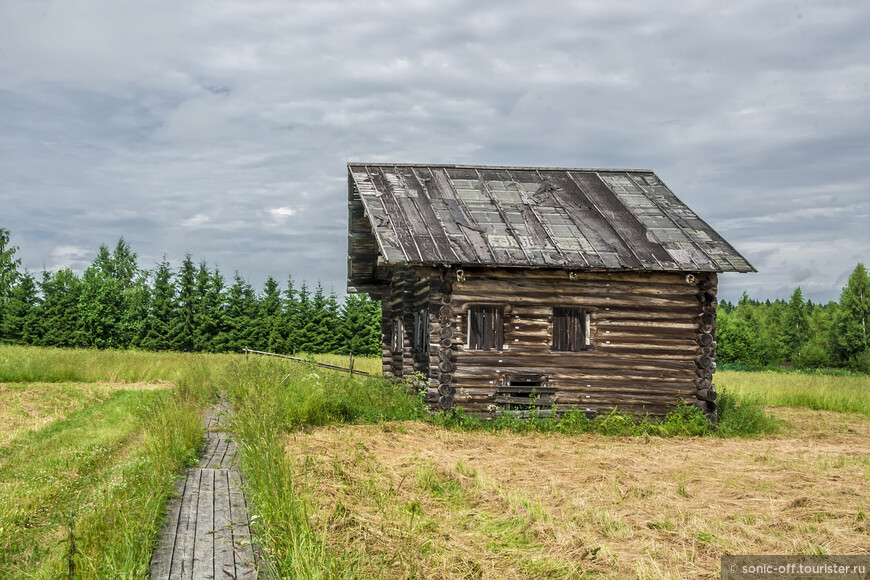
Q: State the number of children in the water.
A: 0